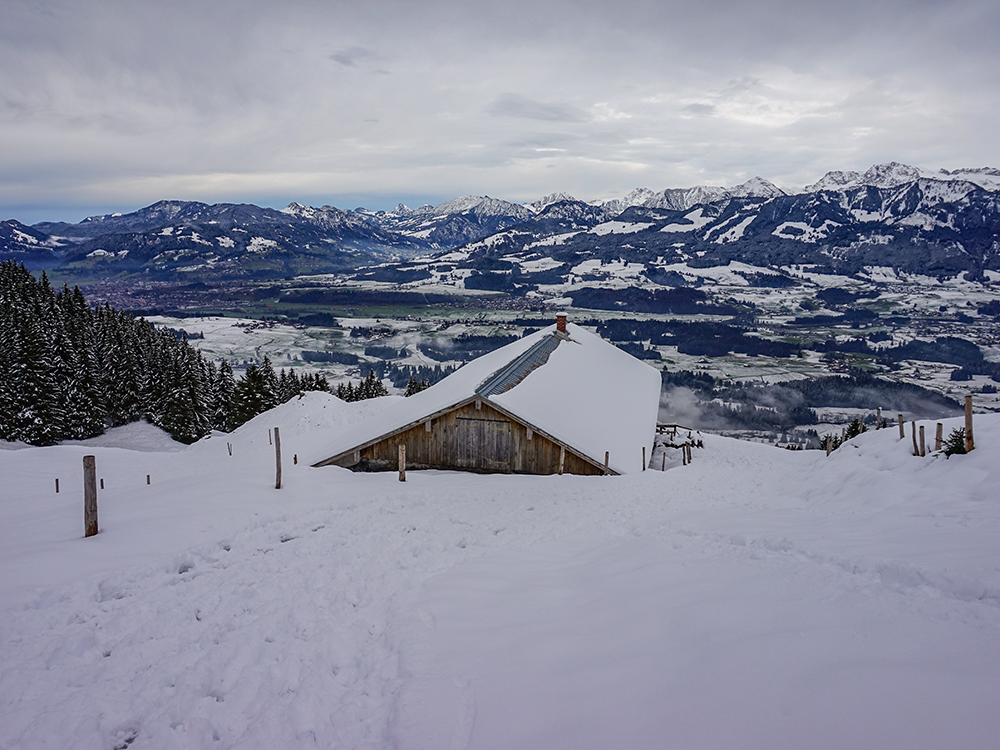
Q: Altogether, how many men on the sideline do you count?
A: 0